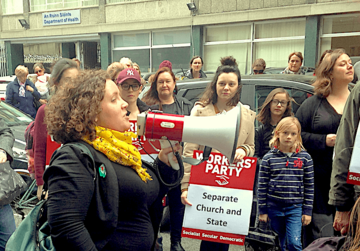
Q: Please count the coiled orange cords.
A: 0